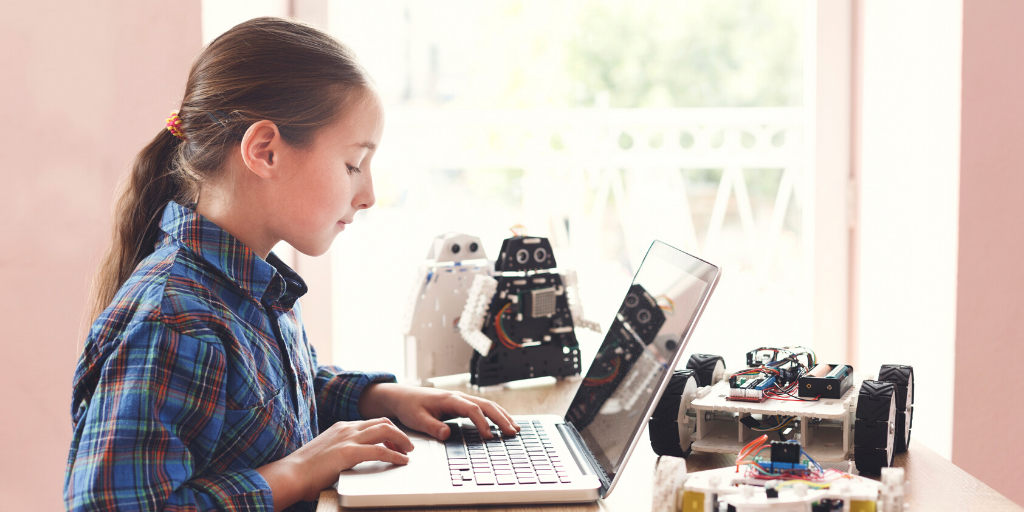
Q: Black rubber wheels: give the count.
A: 4